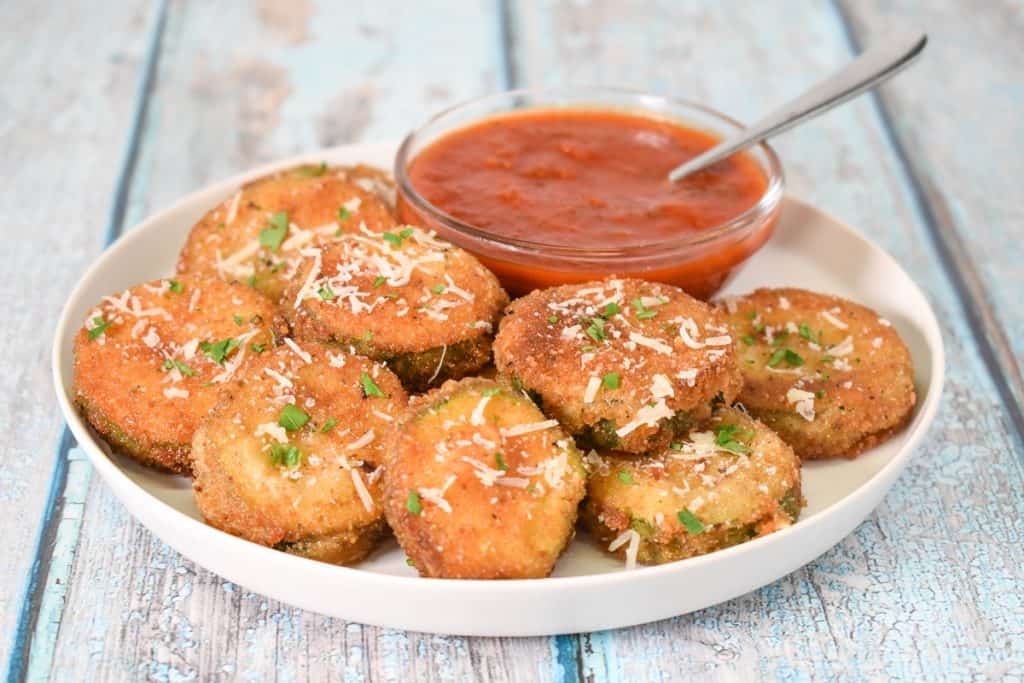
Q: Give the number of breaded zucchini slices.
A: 8